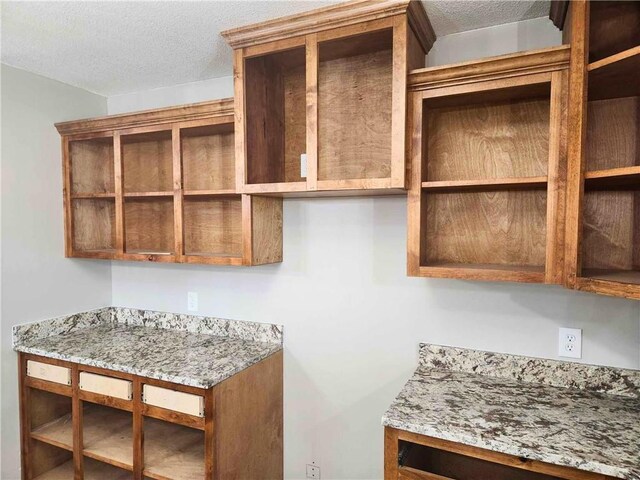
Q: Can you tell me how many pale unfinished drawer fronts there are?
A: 3